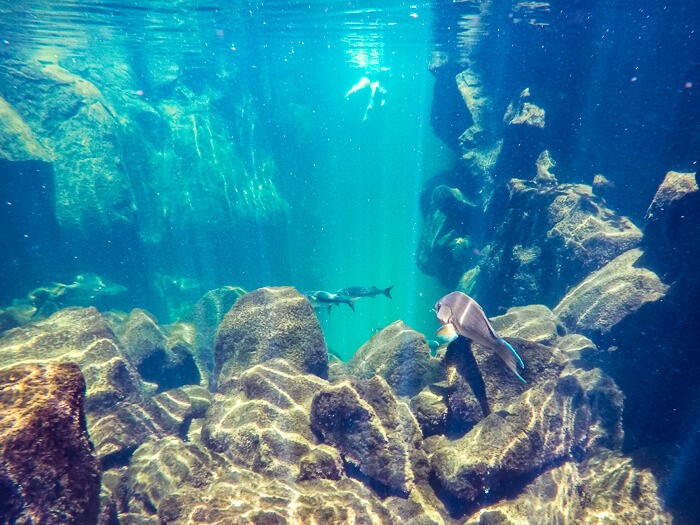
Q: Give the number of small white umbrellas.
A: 0